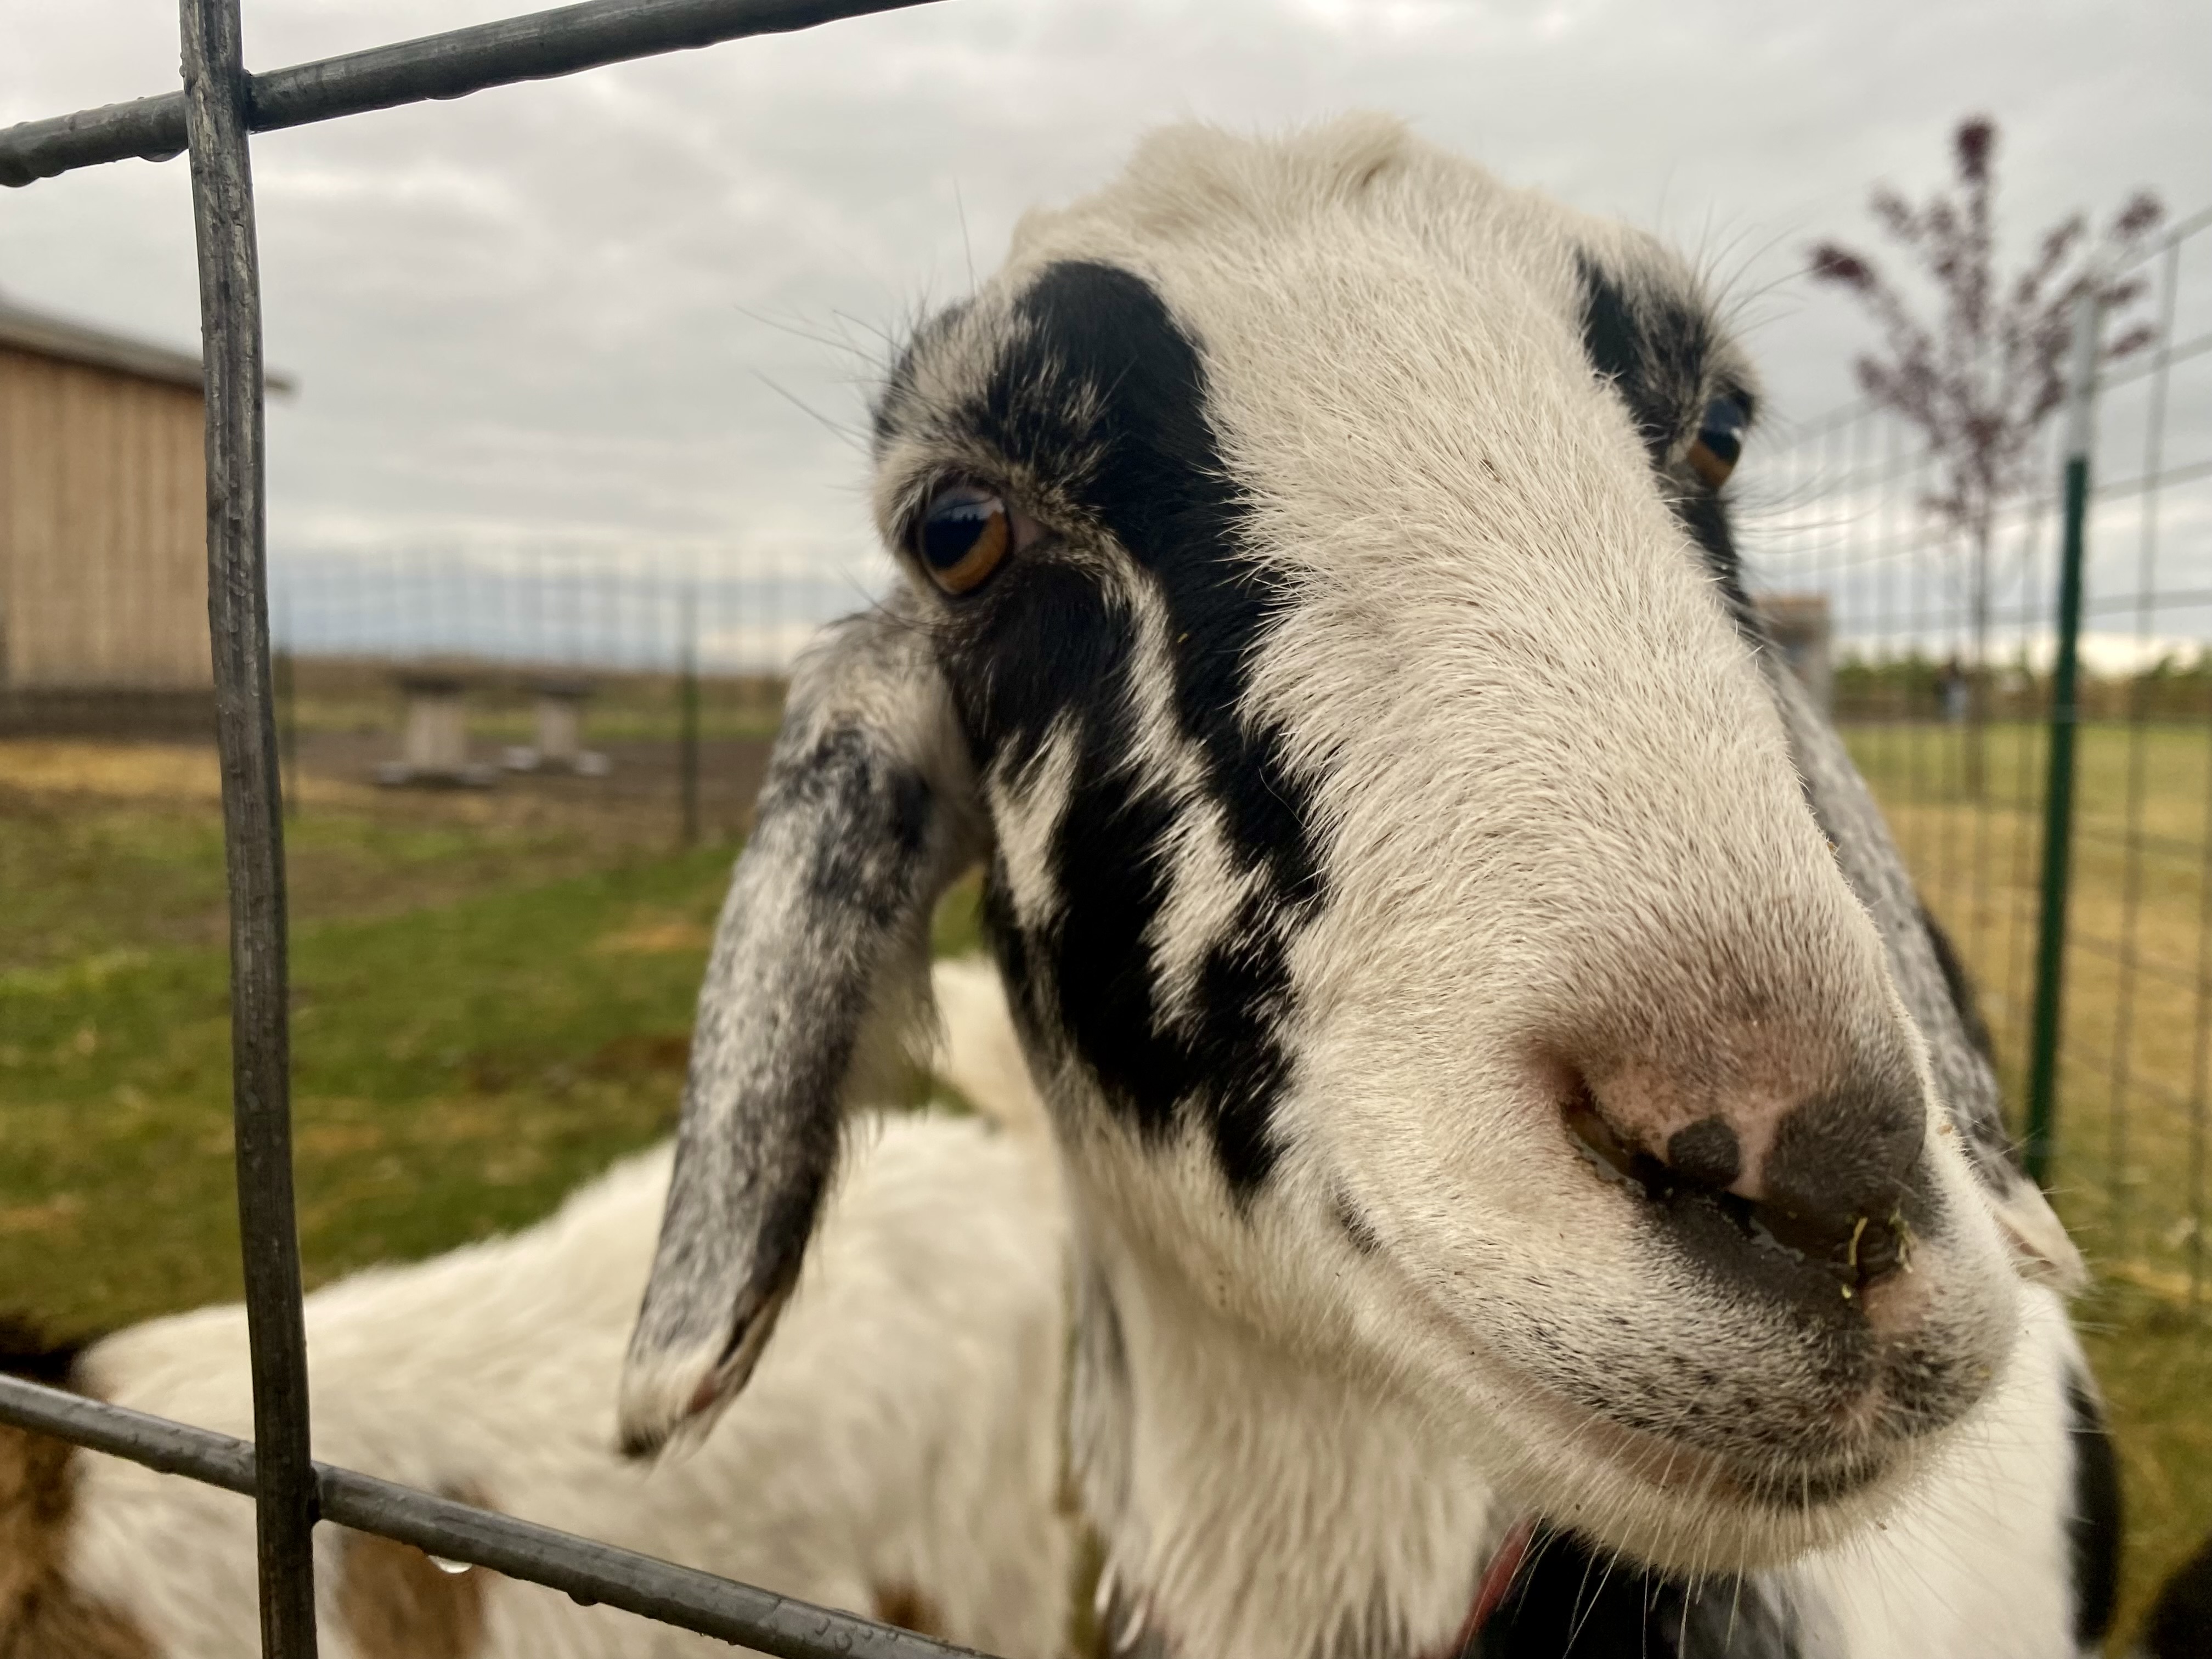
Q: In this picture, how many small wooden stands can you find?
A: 2